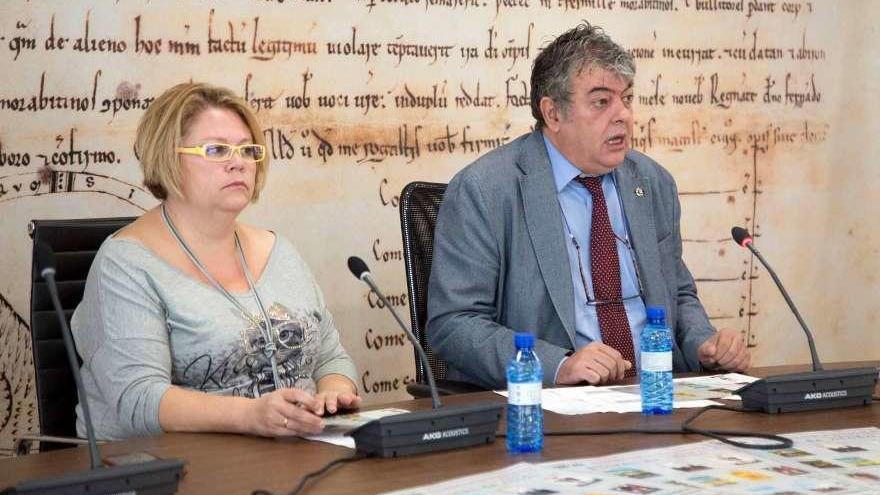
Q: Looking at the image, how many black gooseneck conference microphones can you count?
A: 3